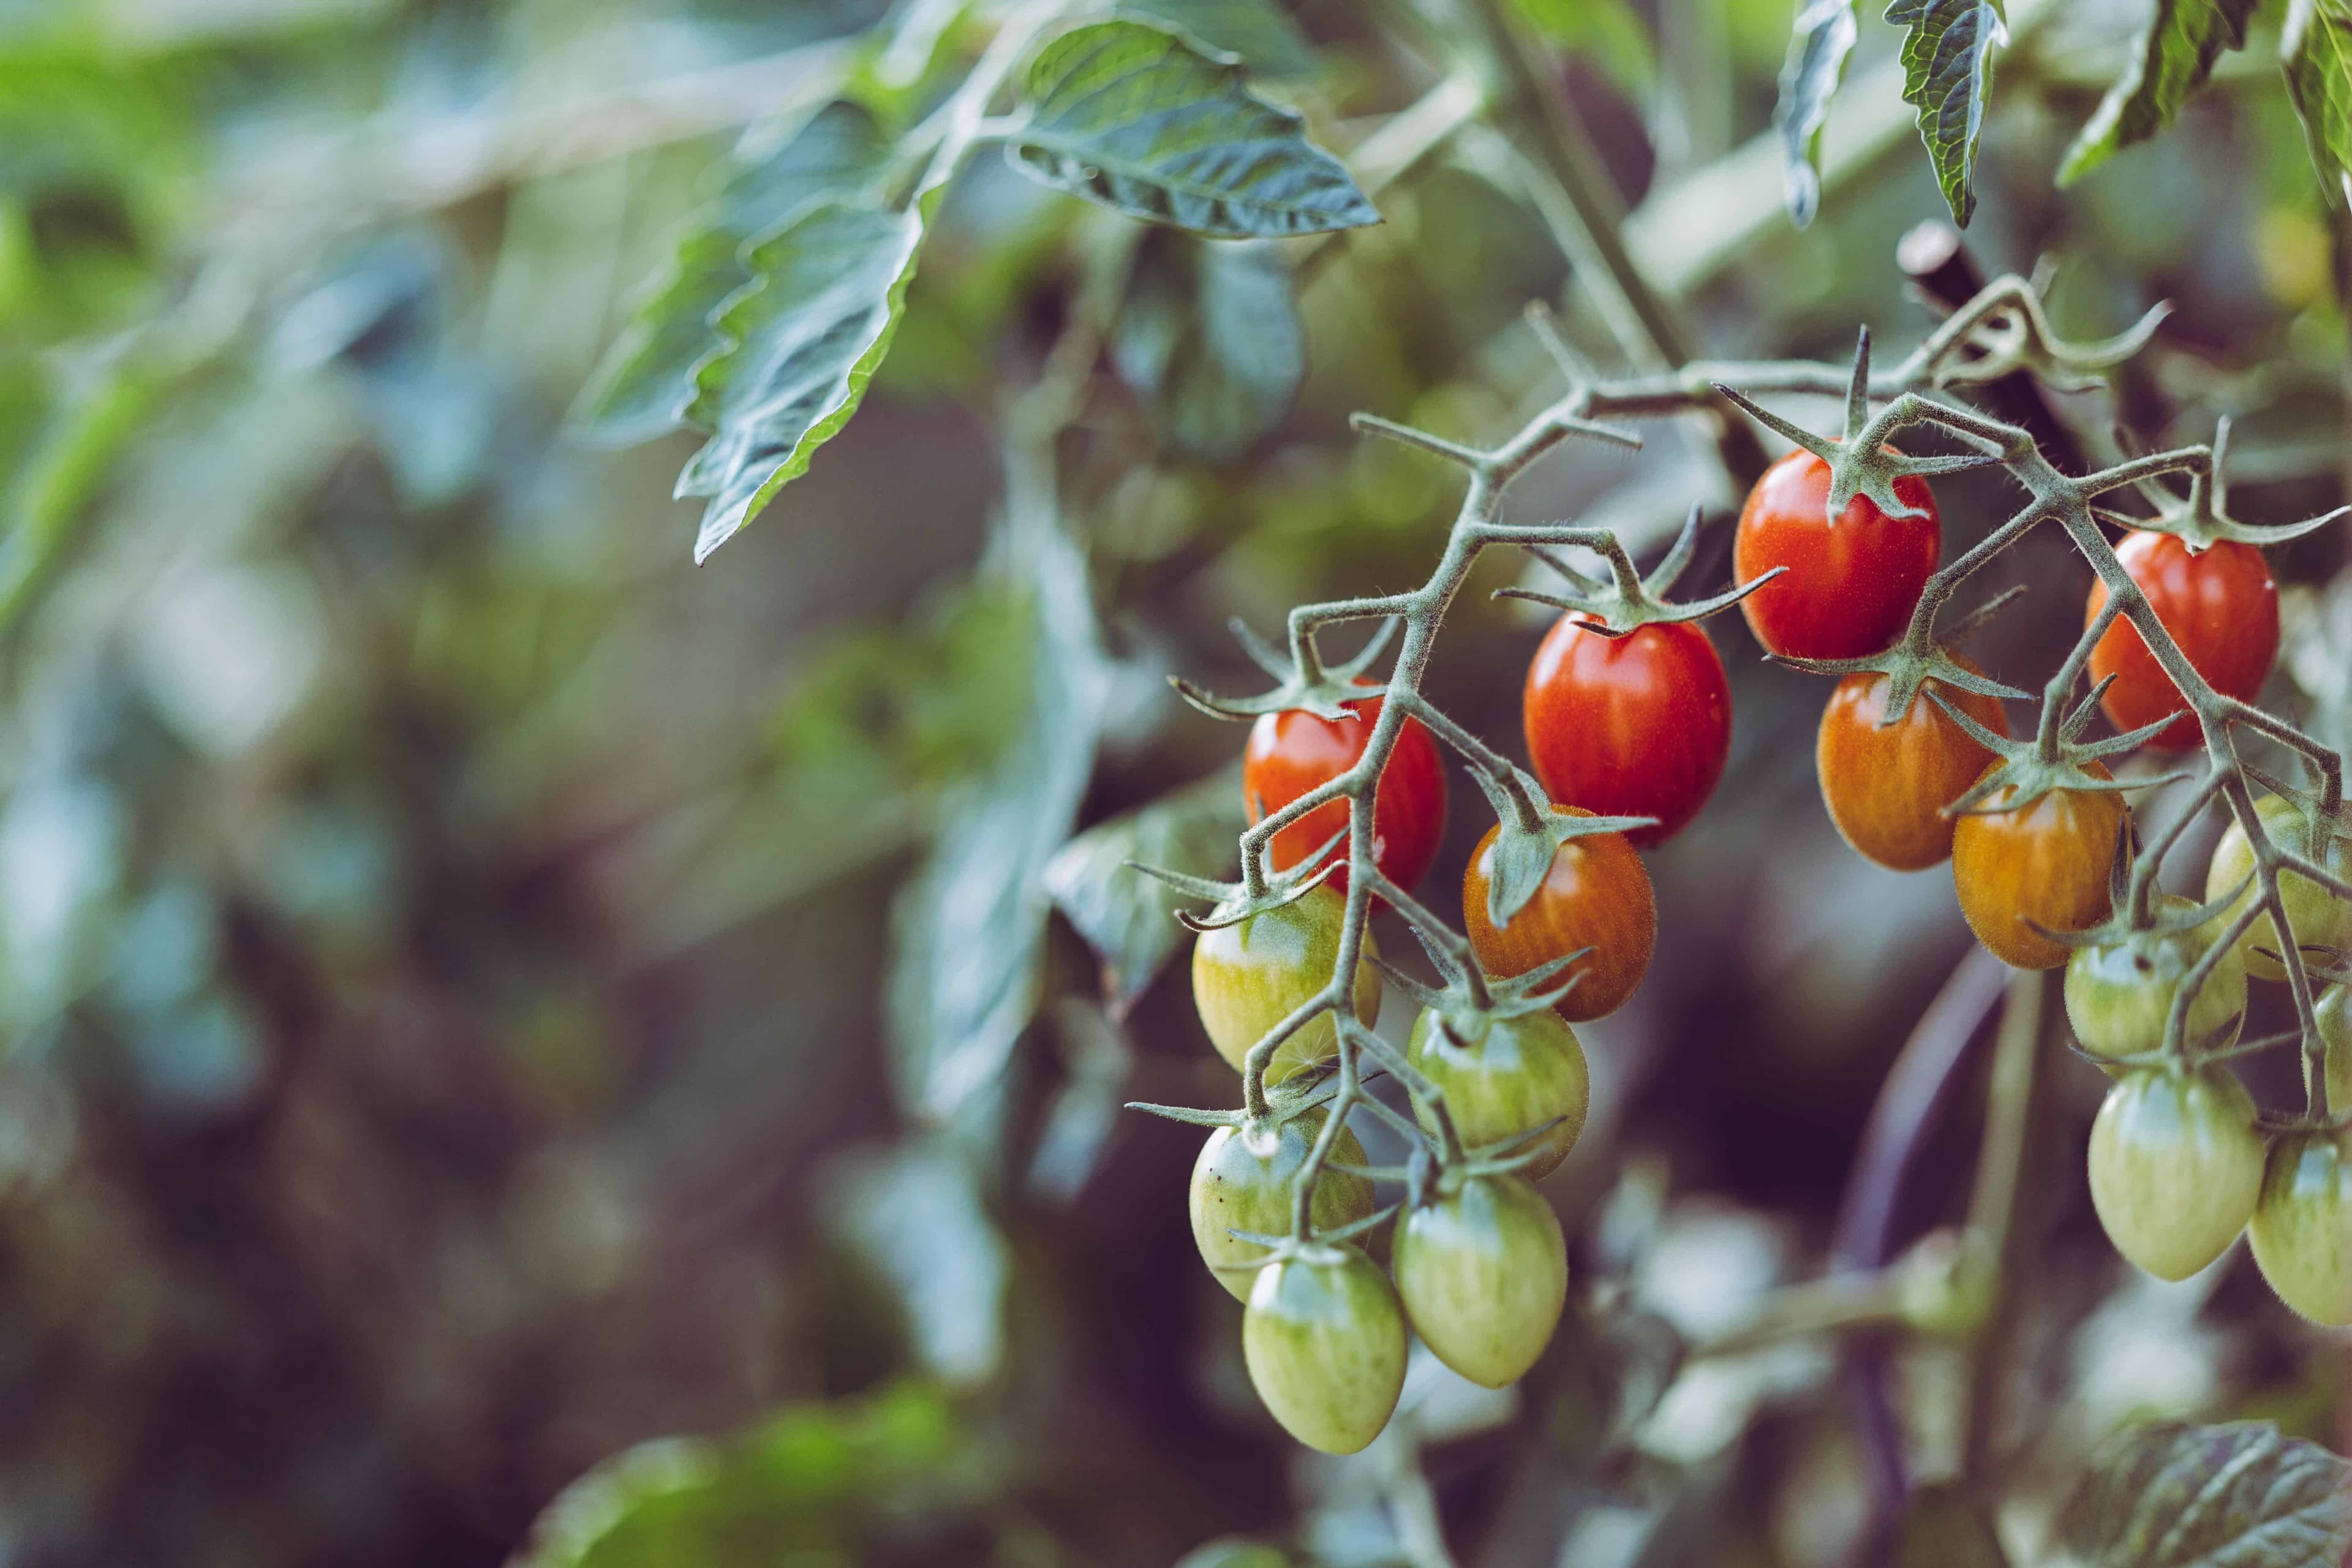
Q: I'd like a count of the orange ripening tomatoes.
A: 3